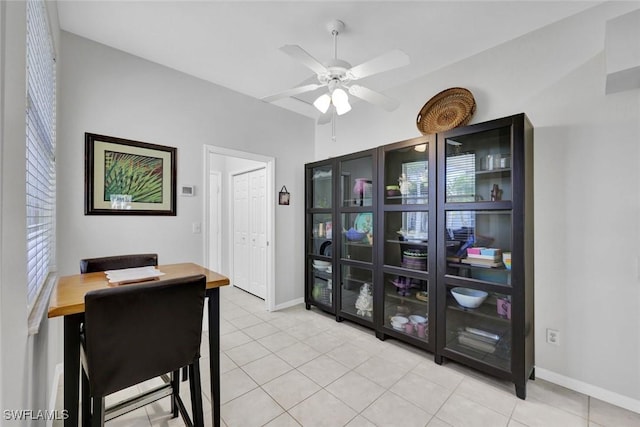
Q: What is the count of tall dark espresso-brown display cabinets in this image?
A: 4